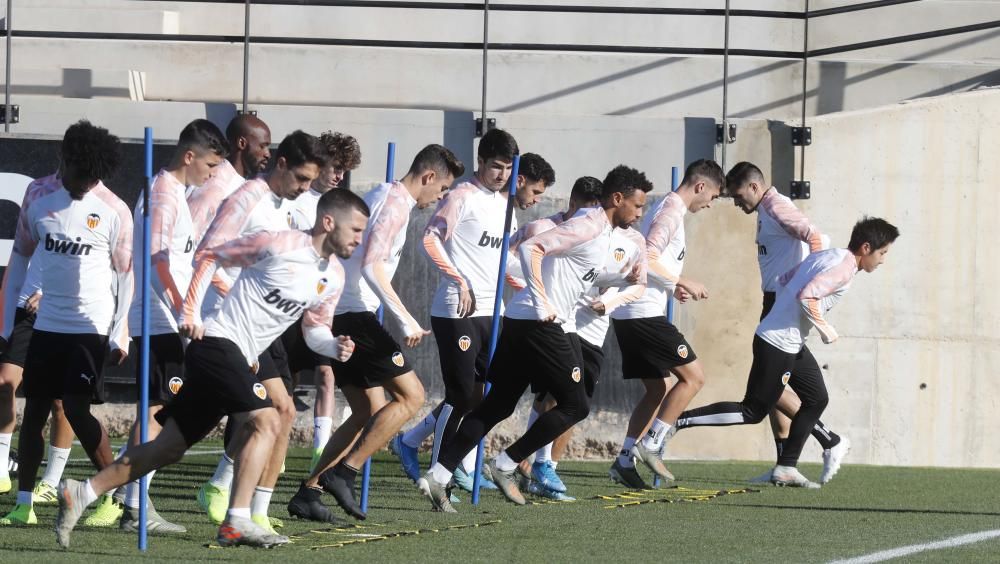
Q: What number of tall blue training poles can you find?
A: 4